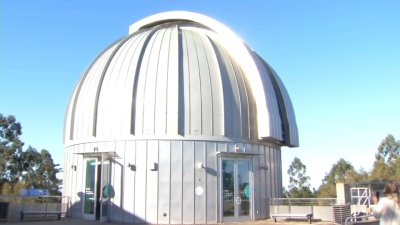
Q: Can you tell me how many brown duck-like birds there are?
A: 0